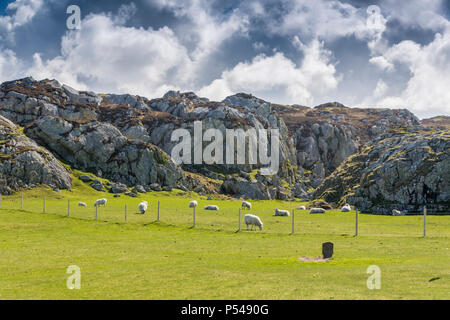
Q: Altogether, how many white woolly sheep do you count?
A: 12